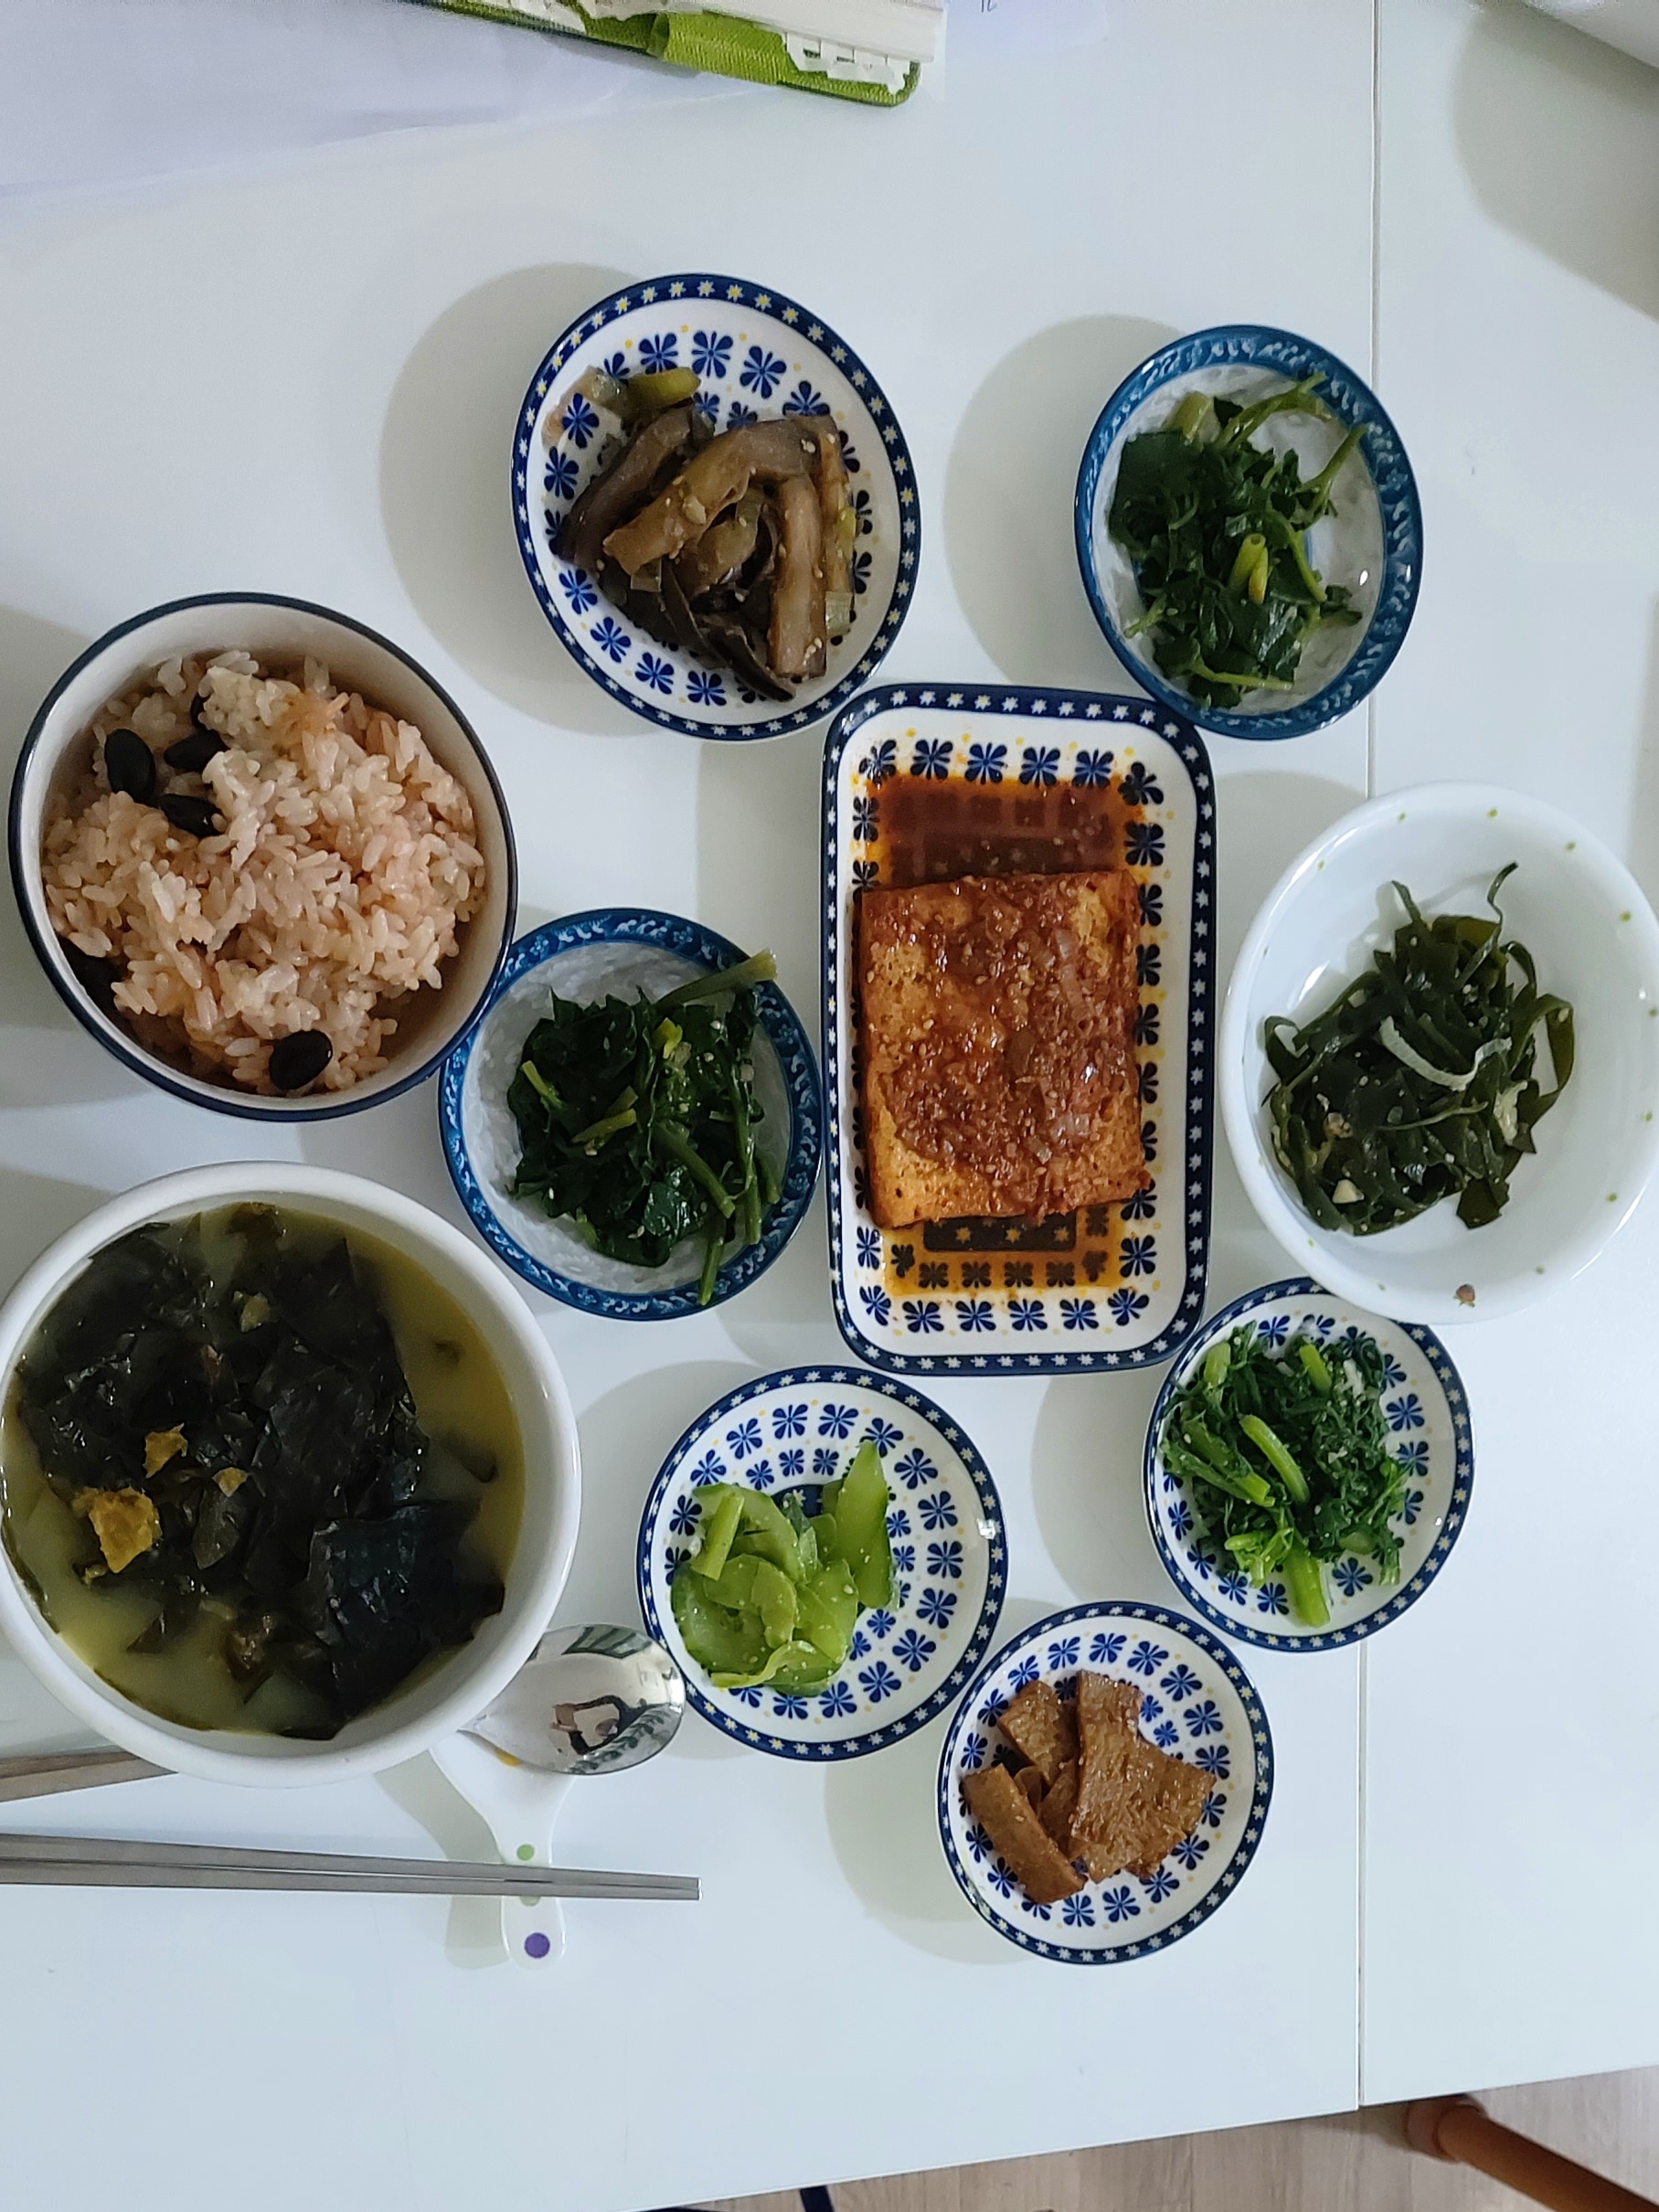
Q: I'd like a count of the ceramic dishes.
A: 10